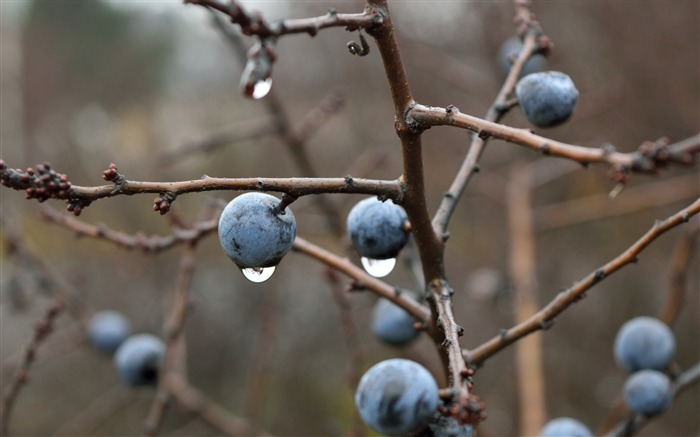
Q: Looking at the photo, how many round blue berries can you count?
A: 11